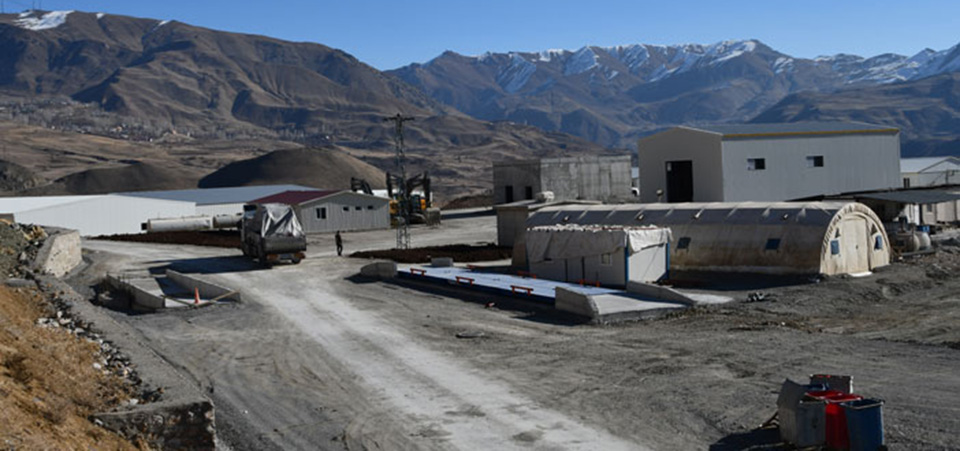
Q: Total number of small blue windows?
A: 4